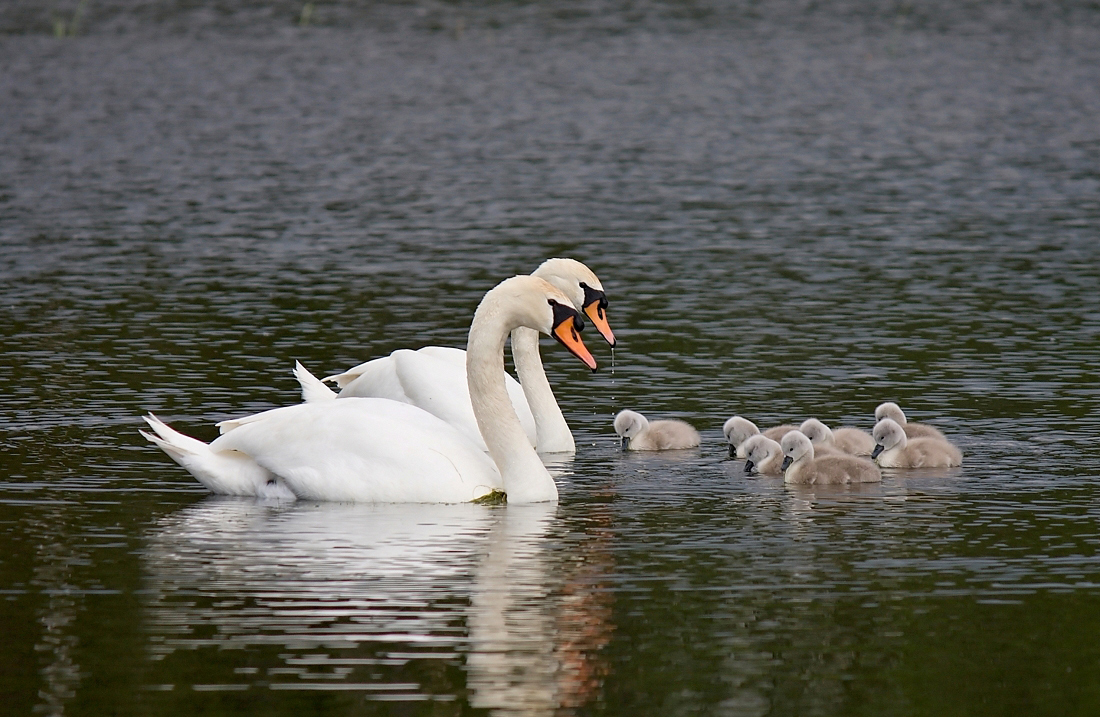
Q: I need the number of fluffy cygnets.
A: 7